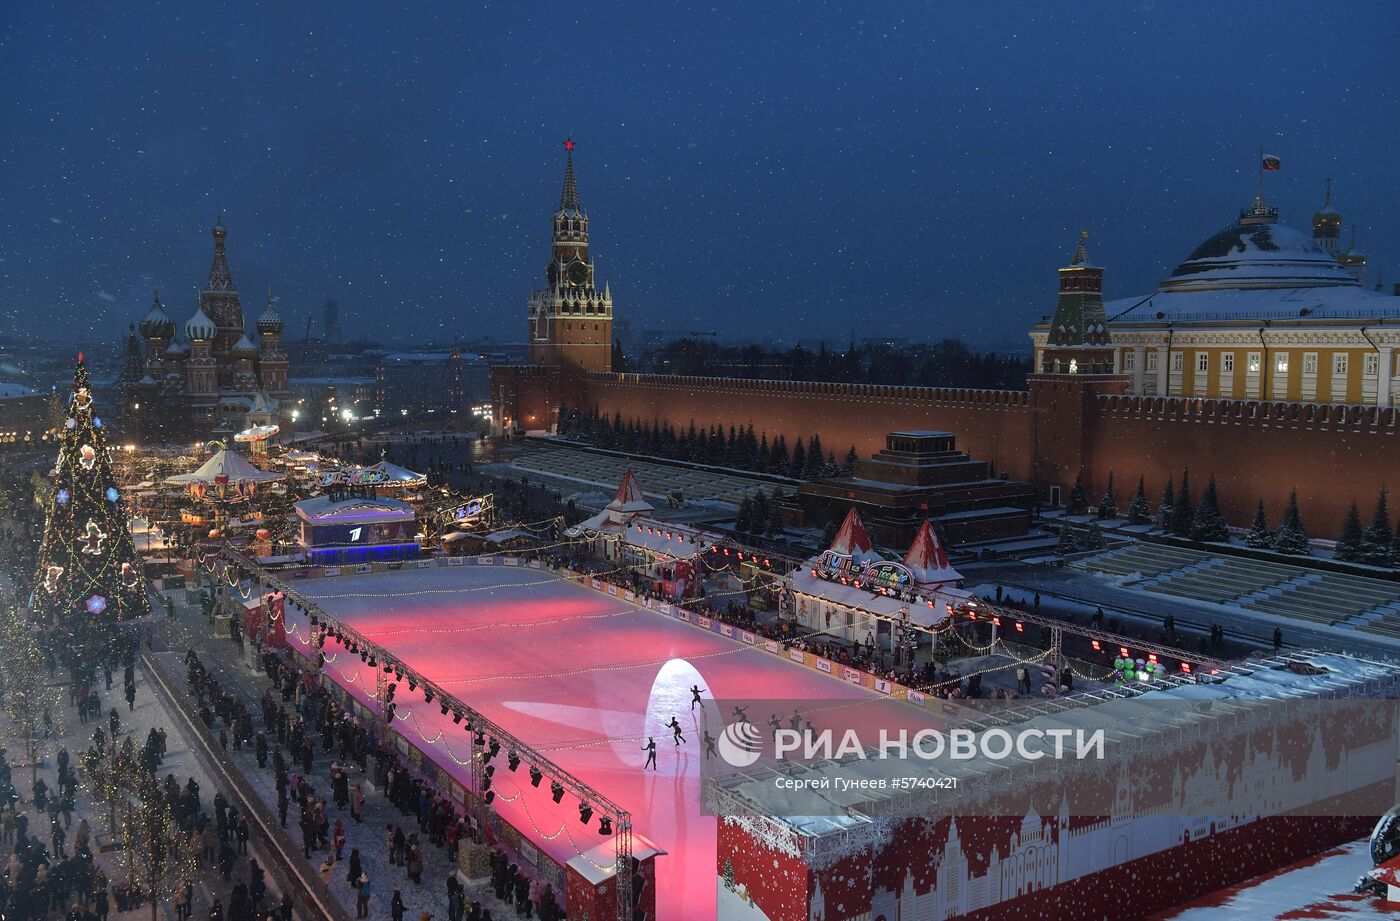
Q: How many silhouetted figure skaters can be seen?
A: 8